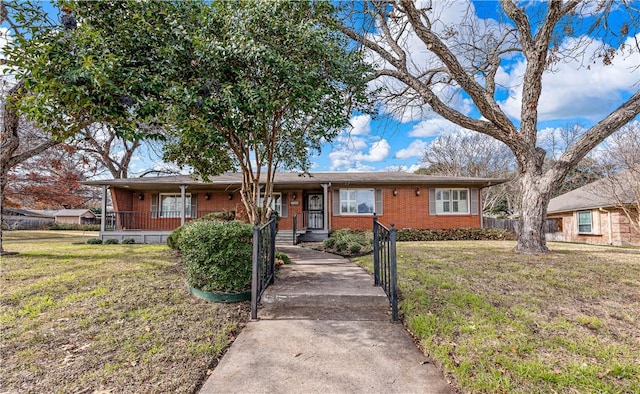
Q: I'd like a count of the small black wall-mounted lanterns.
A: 6